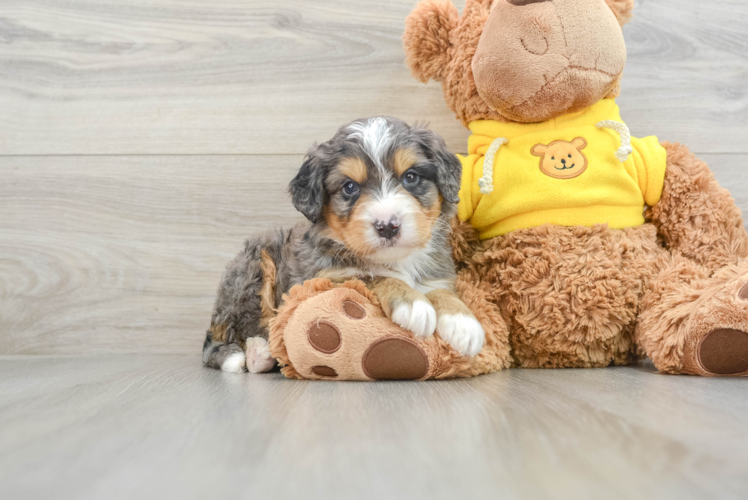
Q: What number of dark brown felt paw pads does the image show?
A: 6